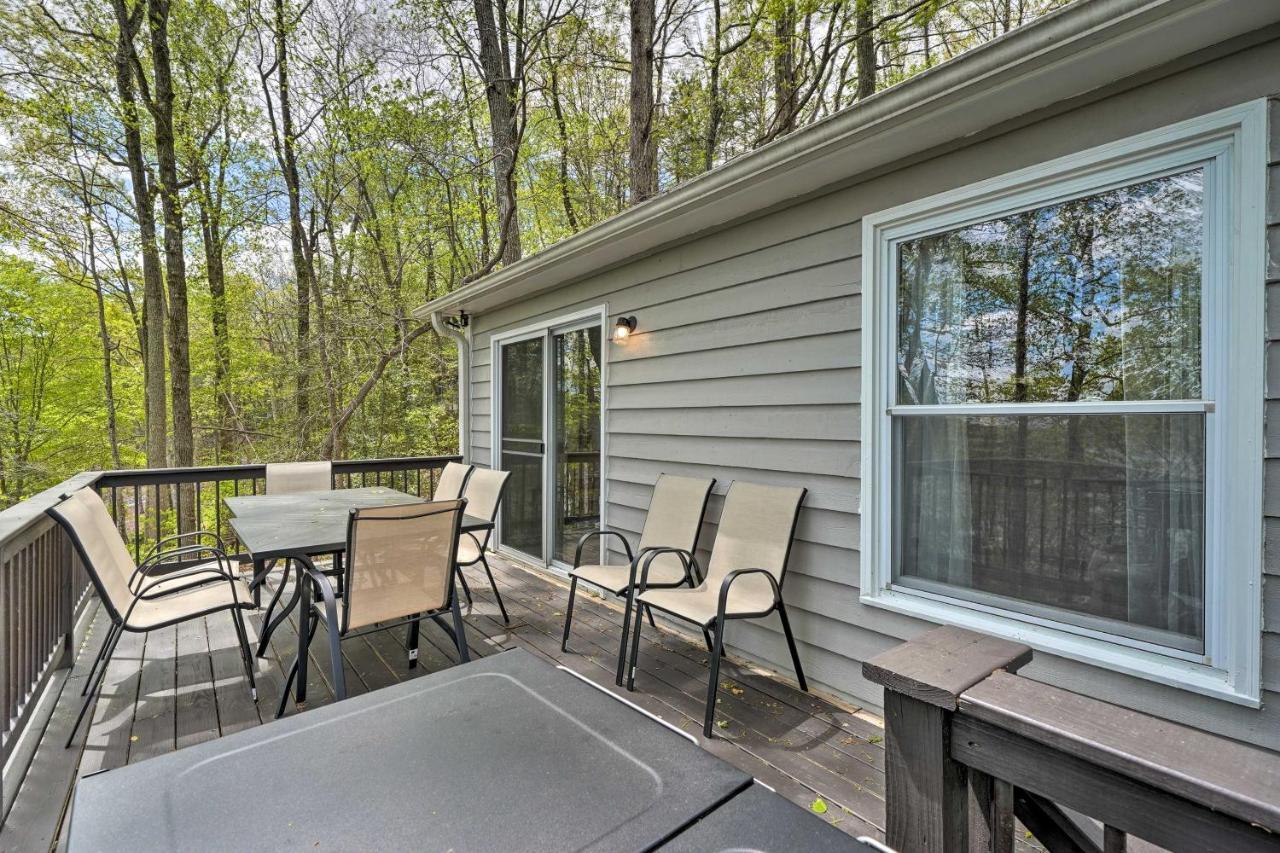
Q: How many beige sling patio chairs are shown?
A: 8